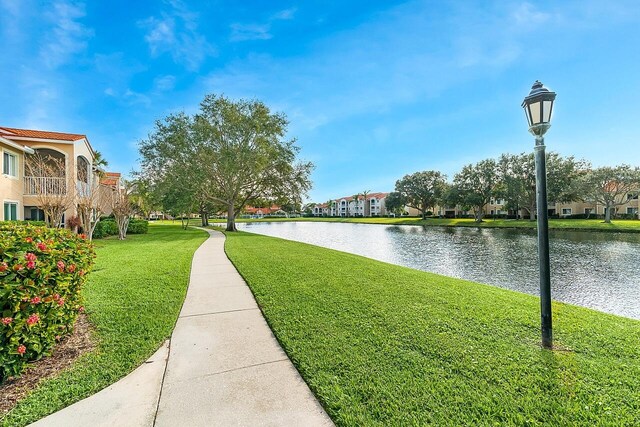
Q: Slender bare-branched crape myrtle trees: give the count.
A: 3